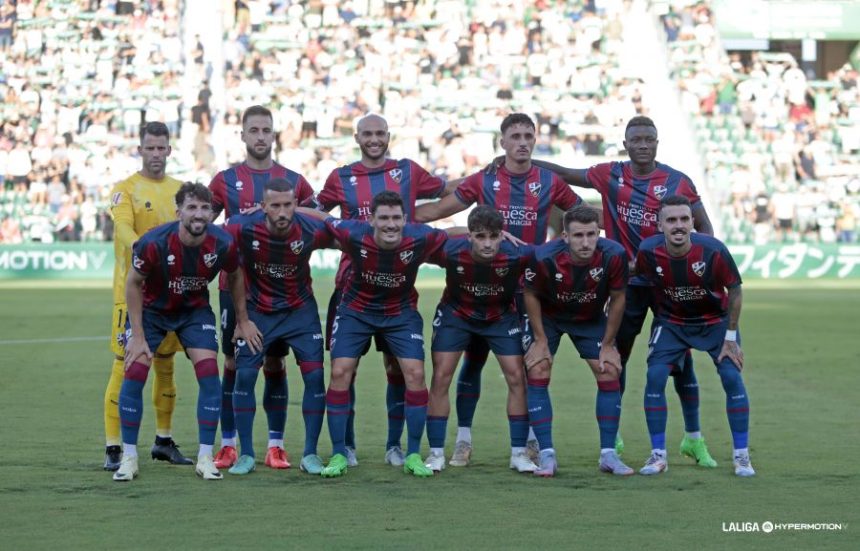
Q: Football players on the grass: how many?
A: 11